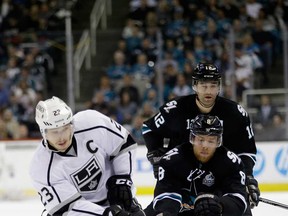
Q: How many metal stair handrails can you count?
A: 2